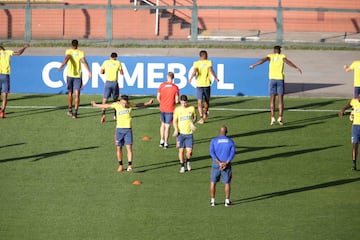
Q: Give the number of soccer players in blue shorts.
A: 11